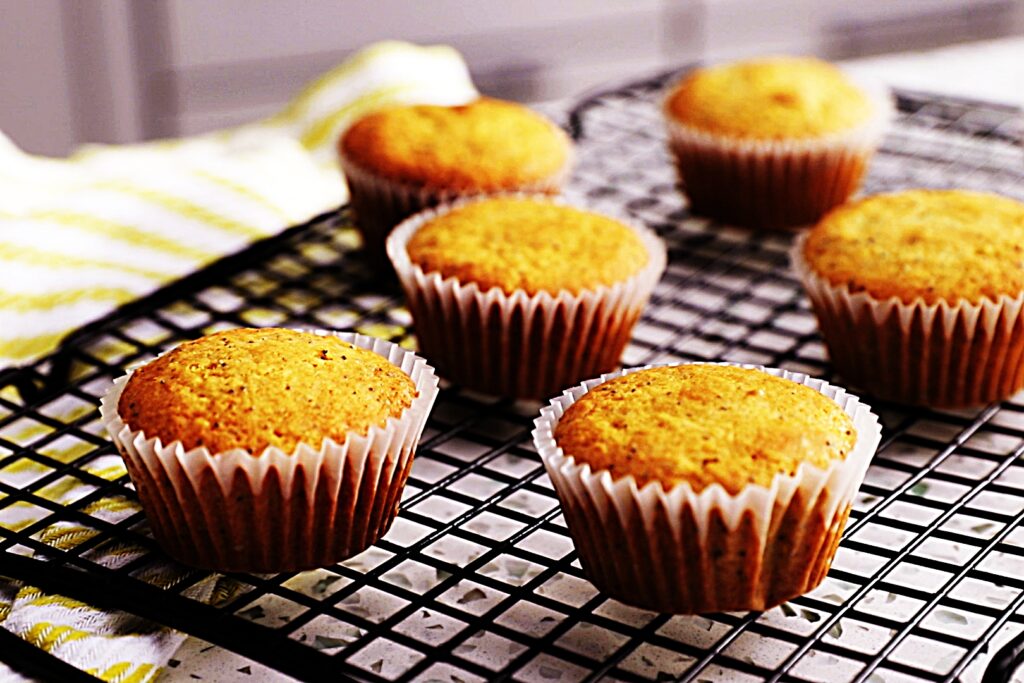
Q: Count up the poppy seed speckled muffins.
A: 6